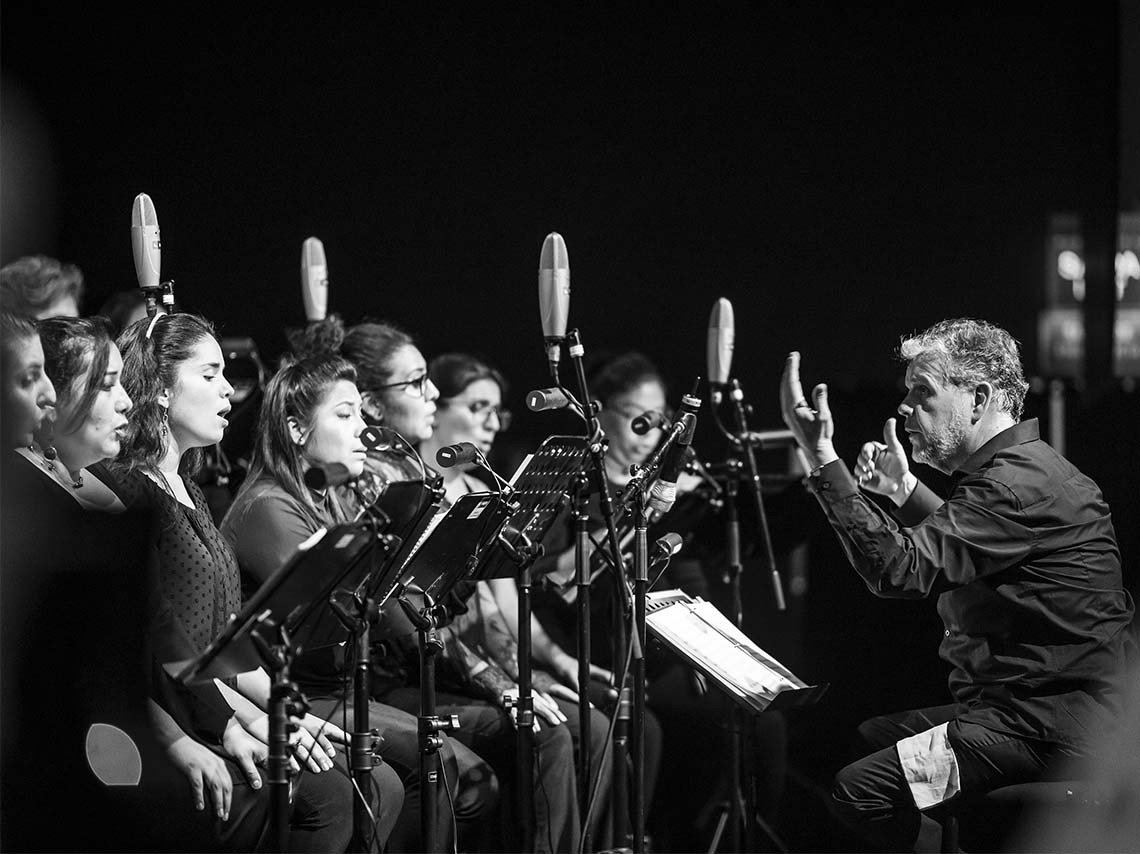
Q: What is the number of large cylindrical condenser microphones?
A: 4